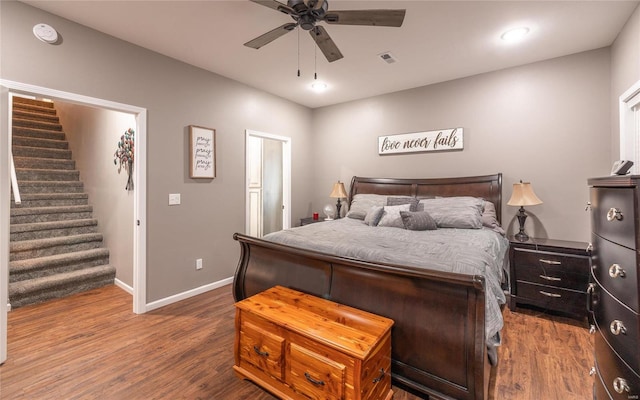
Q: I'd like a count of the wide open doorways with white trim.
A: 2